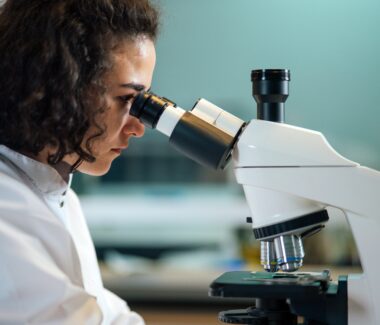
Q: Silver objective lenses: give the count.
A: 3